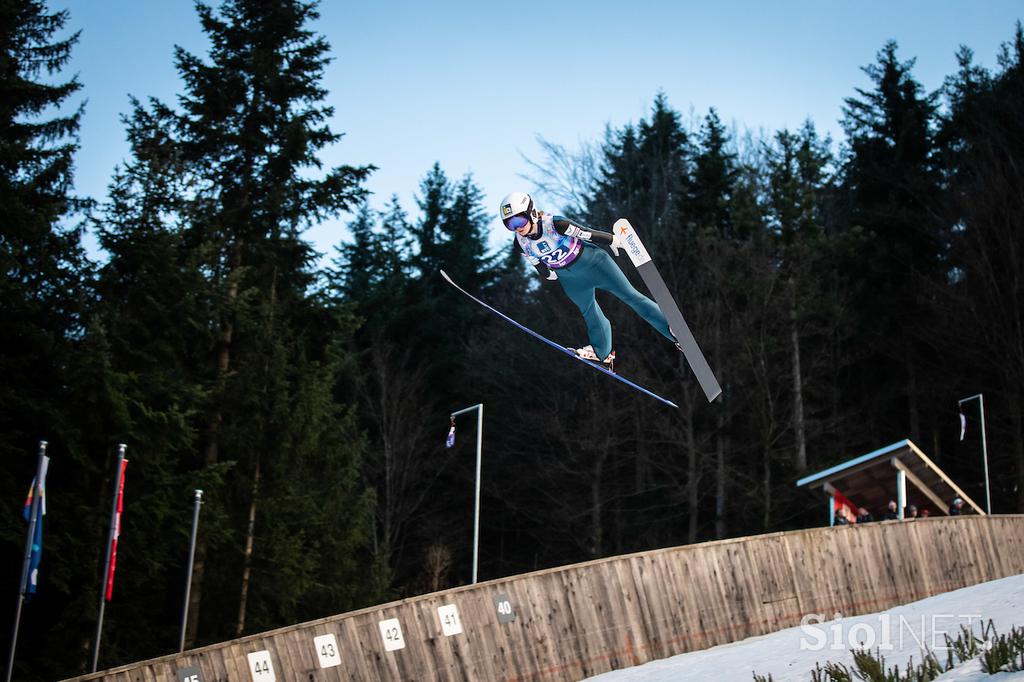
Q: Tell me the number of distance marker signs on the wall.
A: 6